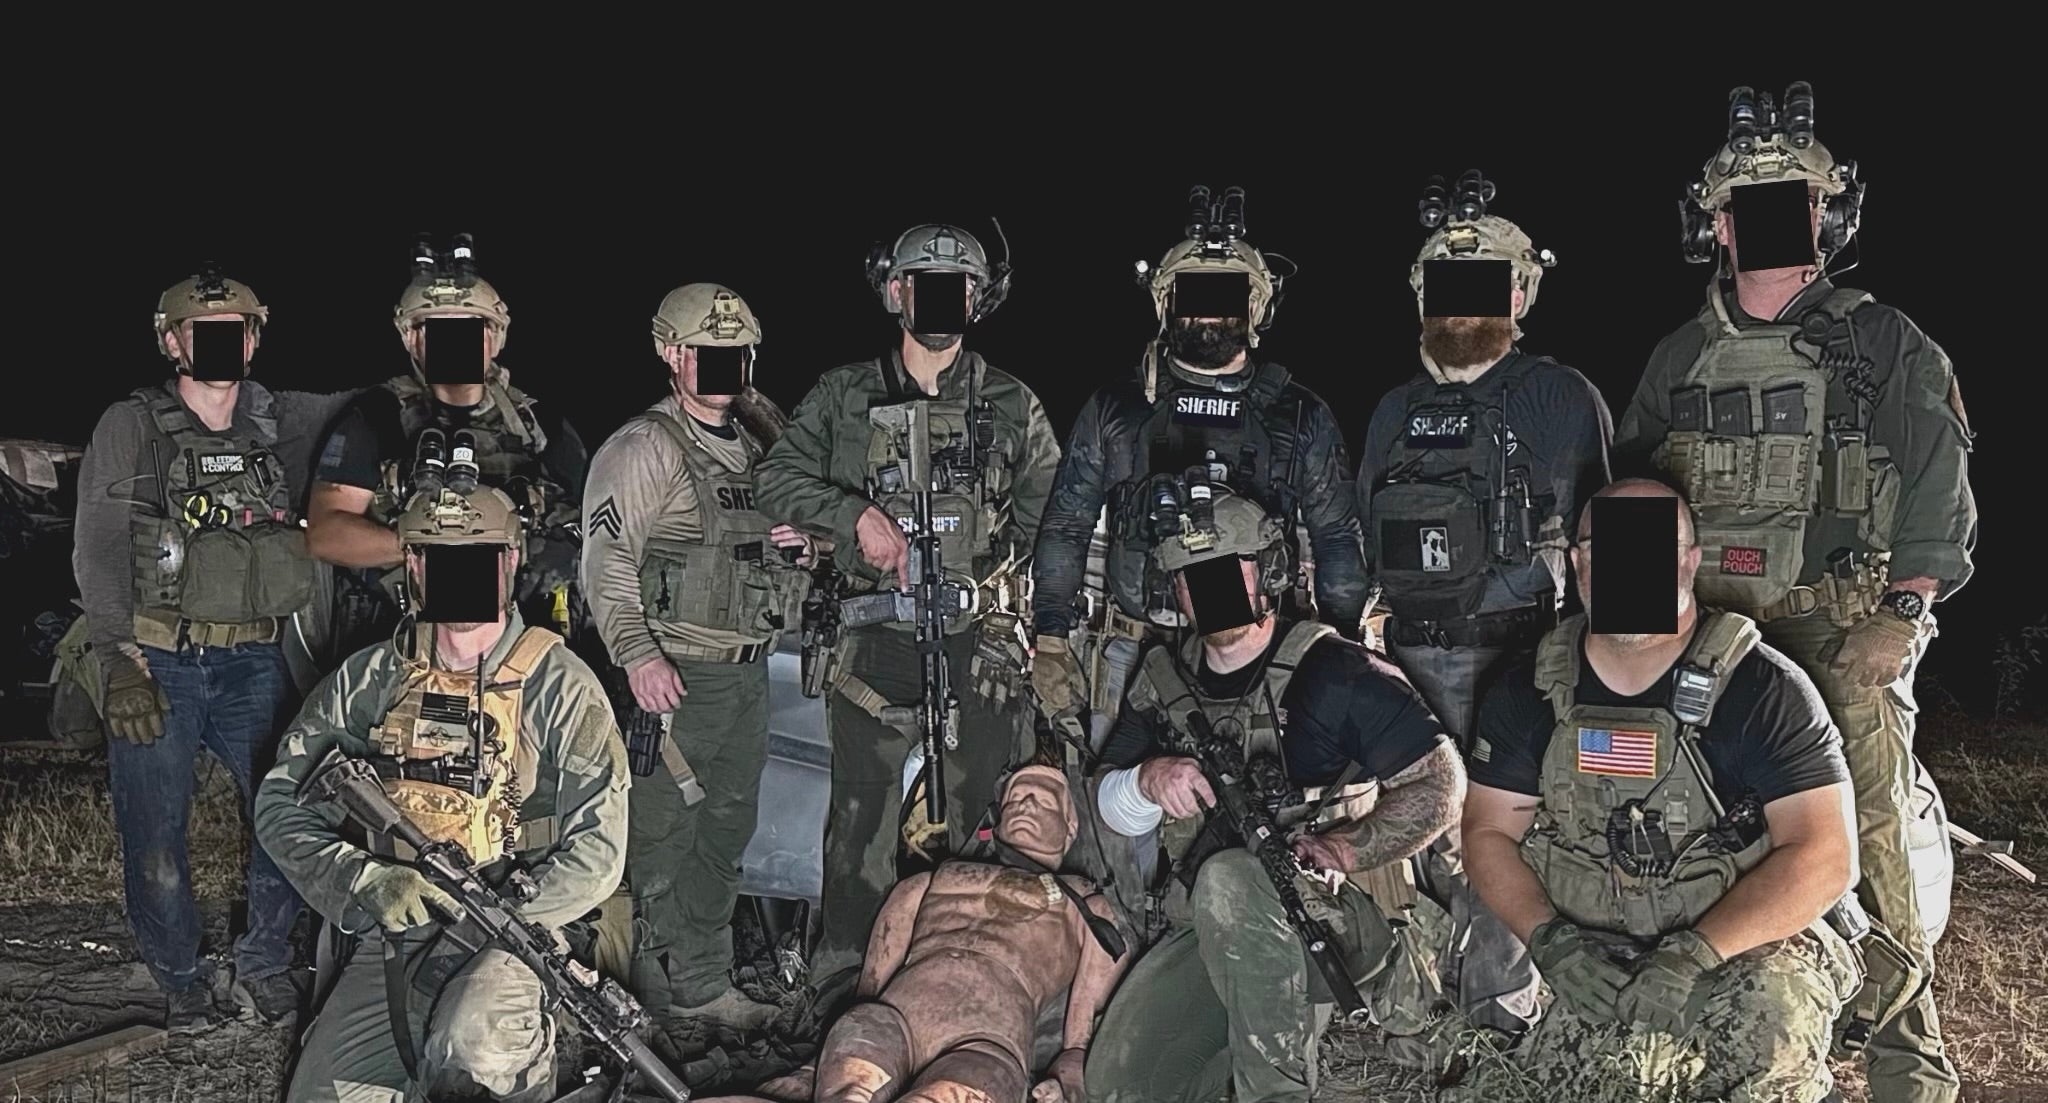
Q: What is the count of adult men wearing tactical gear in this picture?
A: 10